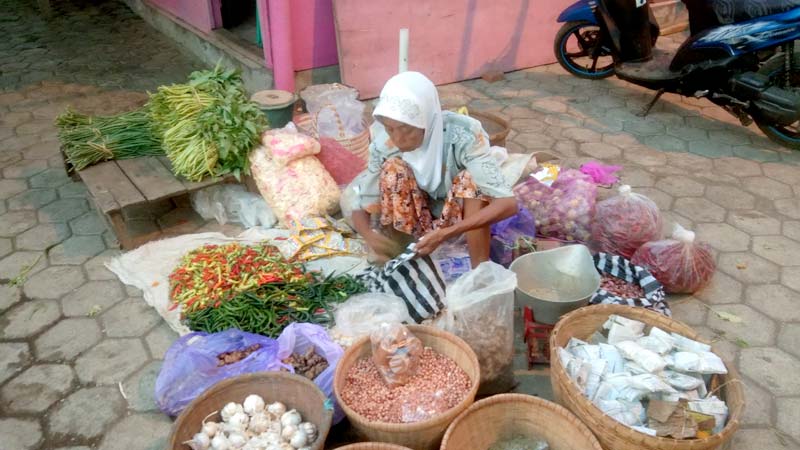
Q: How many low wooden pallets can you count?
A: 1